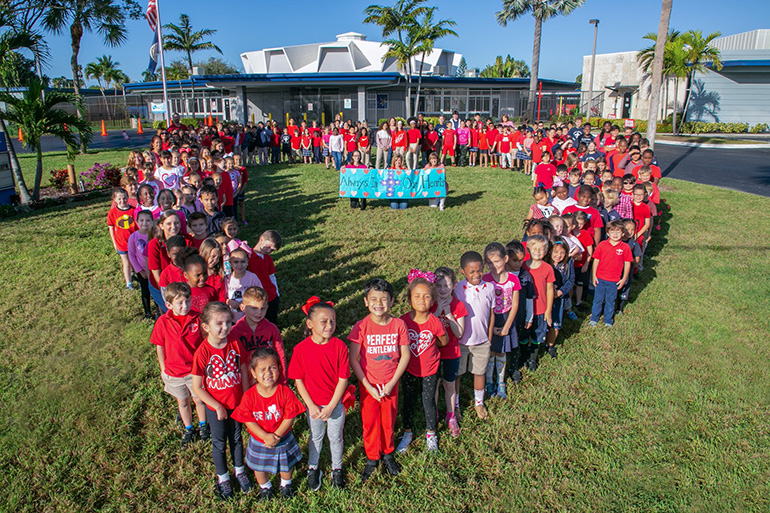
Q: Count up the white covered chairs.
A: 0